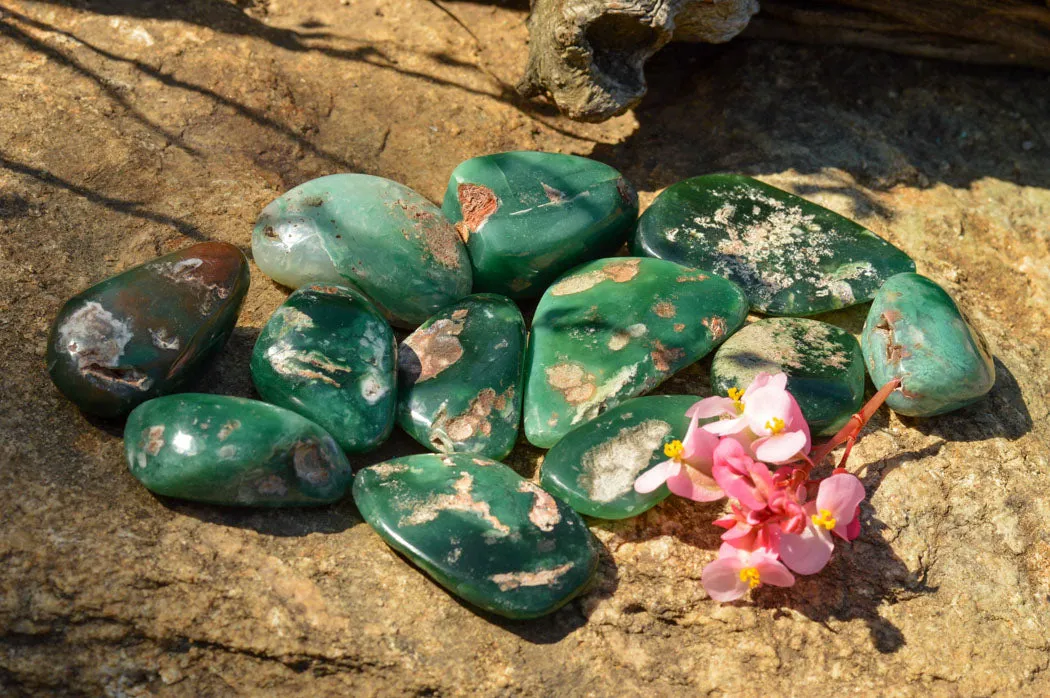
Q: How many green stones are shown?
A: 12